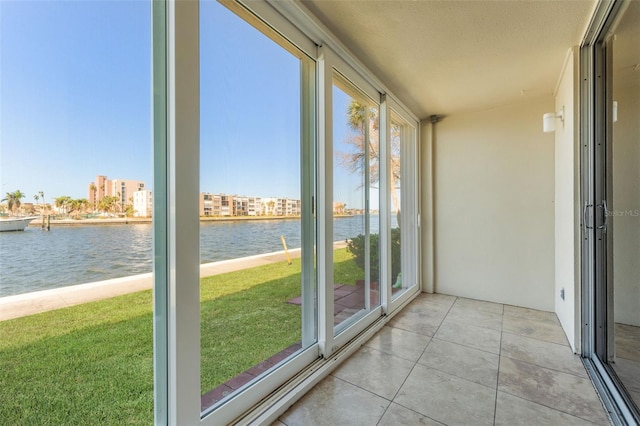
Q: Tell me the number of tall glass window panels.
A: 4